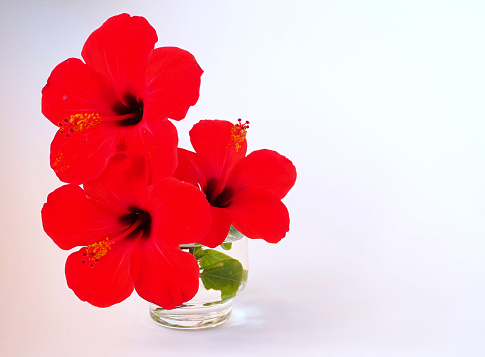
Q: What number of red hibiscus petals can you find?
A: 15